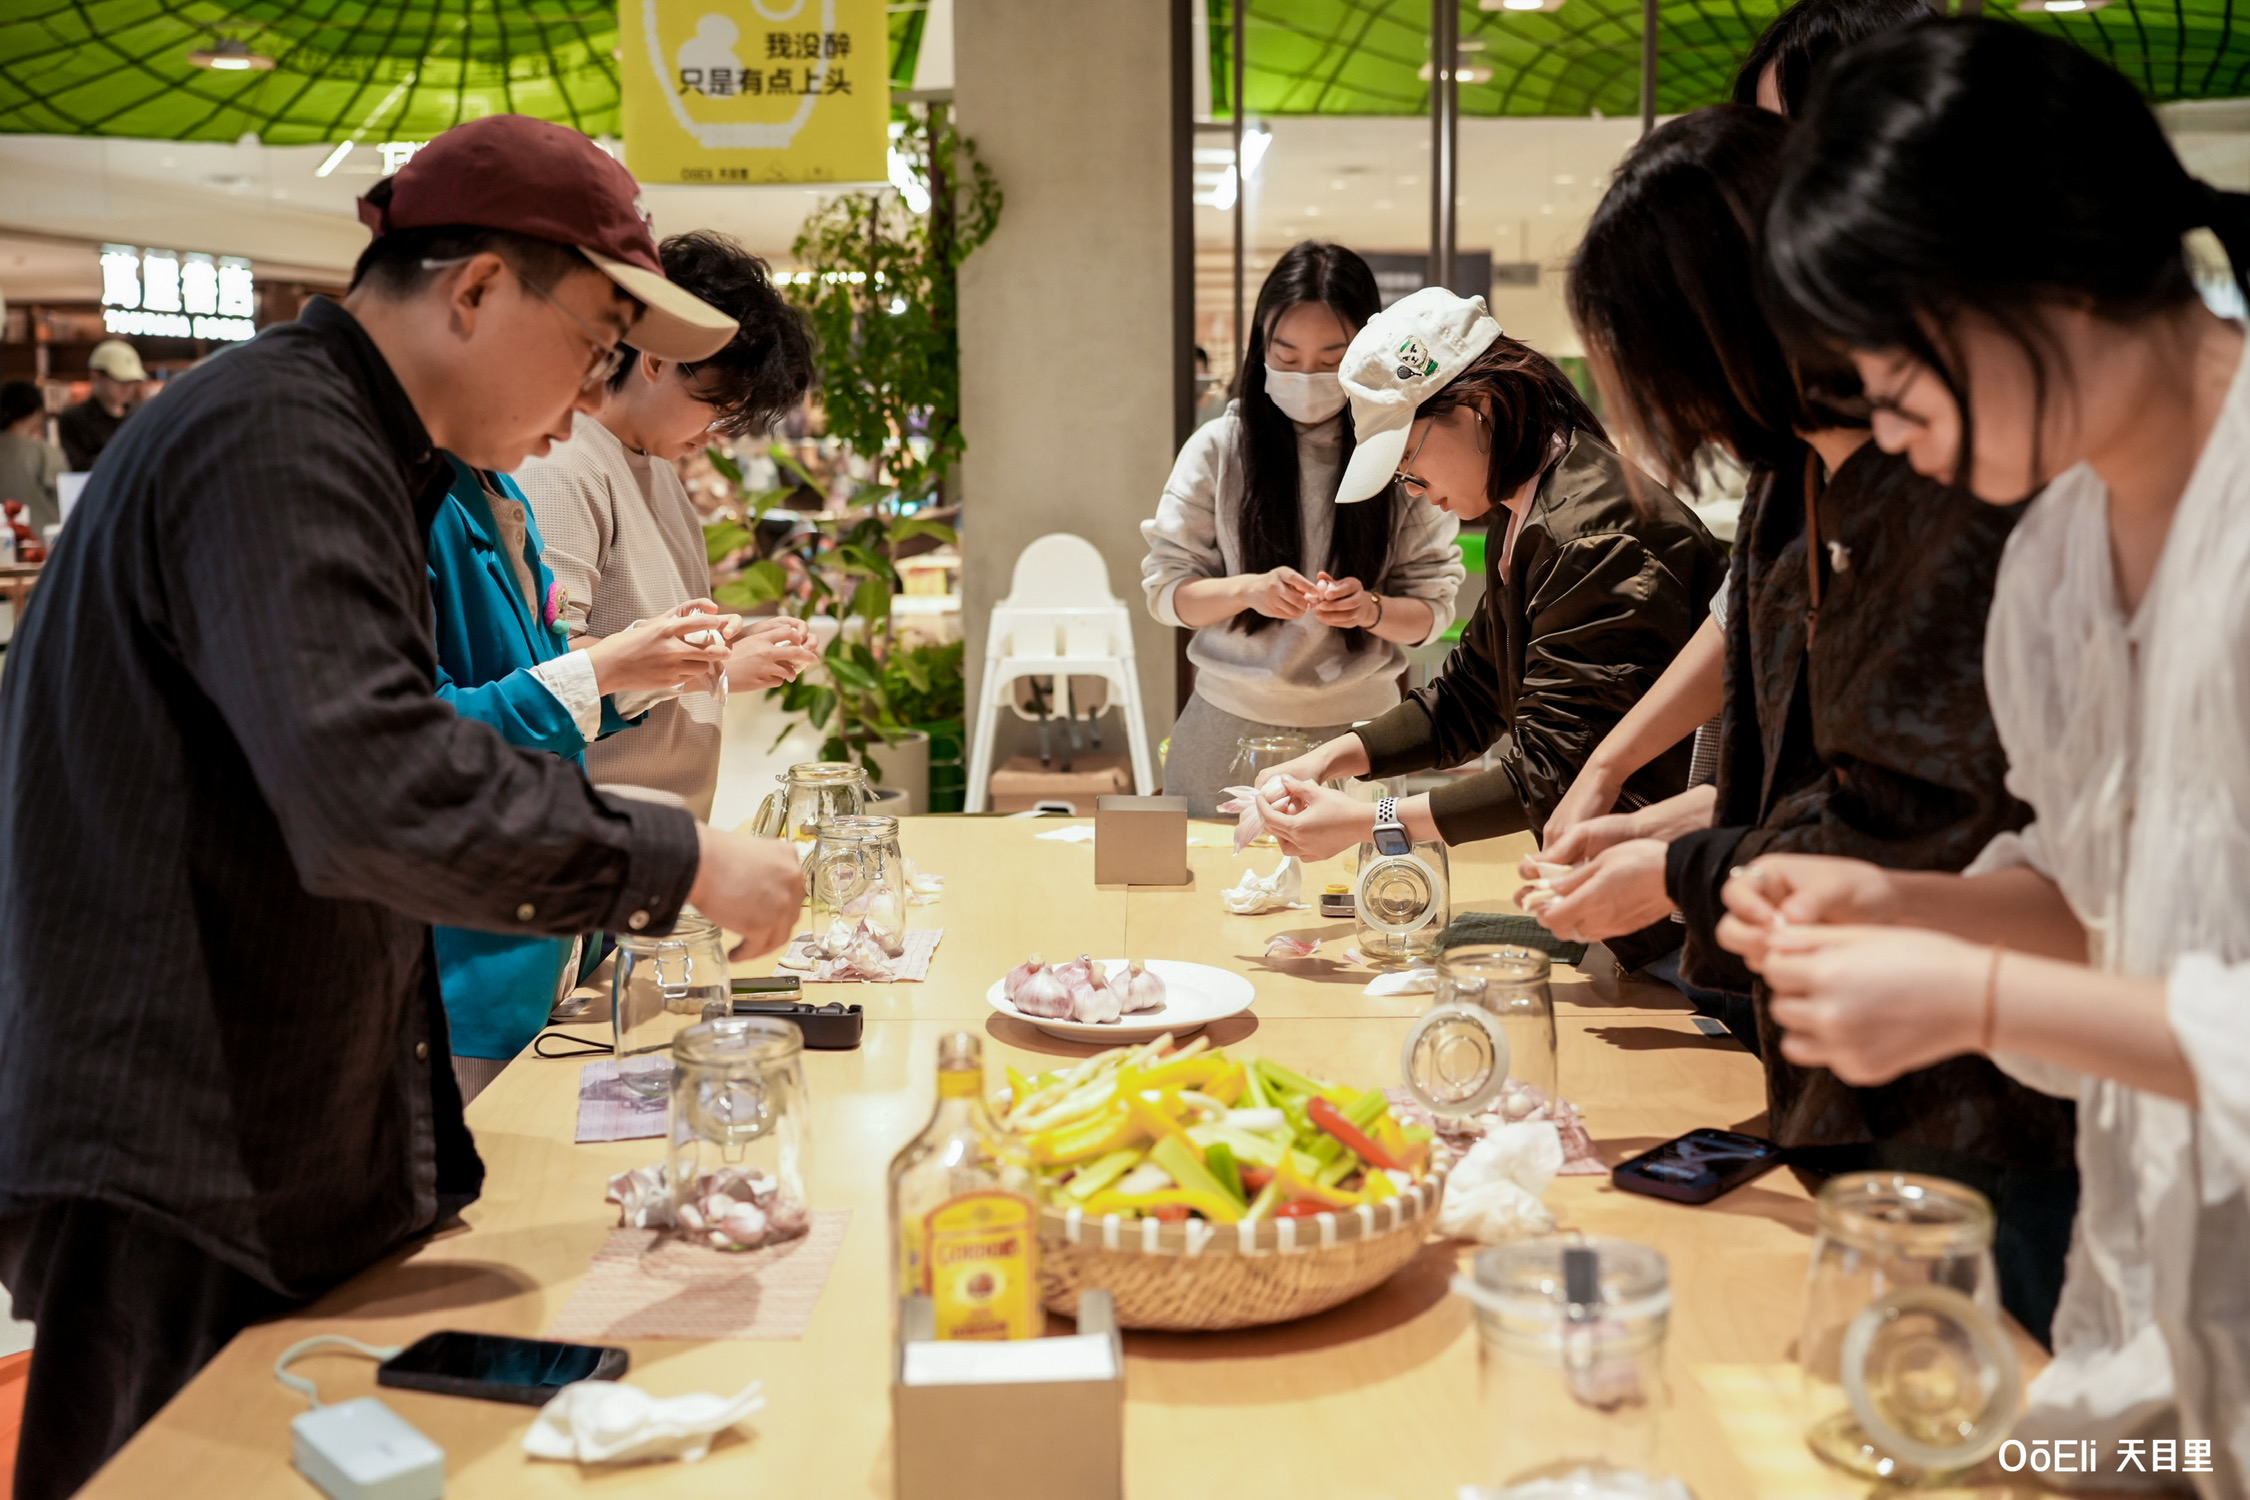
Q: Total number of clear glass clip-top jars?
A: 9